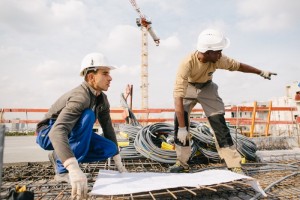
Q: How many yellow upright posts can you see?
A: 2